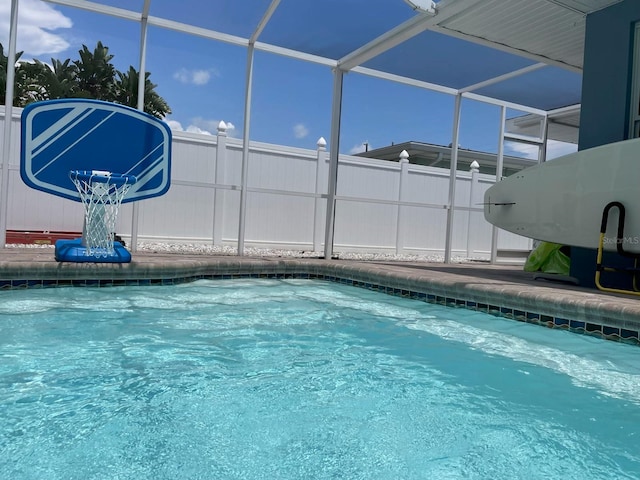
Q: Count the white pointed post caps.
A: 4